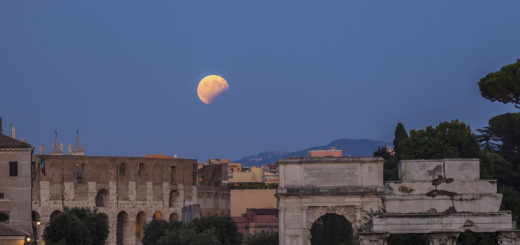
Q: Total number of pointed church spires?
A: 2